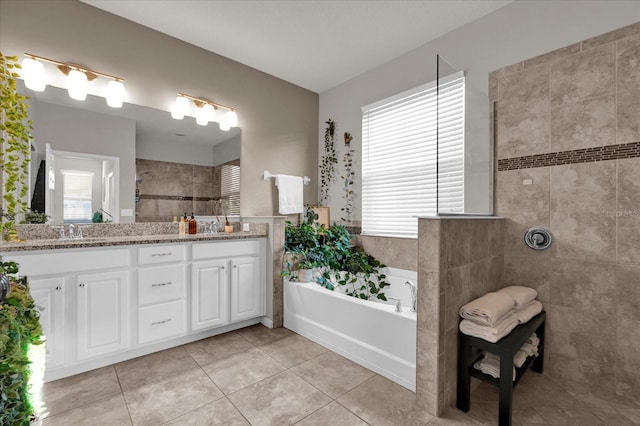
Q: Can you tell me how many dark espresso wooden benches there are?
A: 1